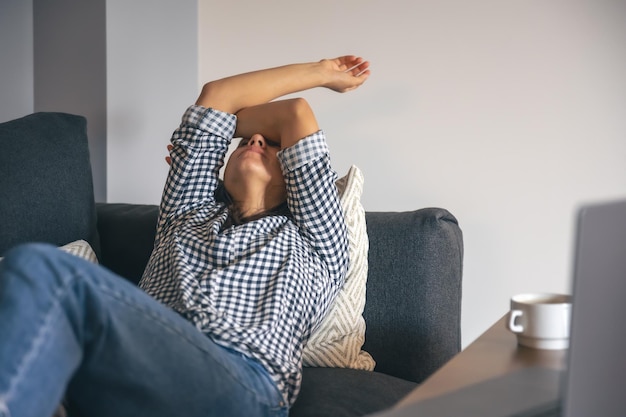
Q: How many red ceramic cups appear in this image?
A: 0